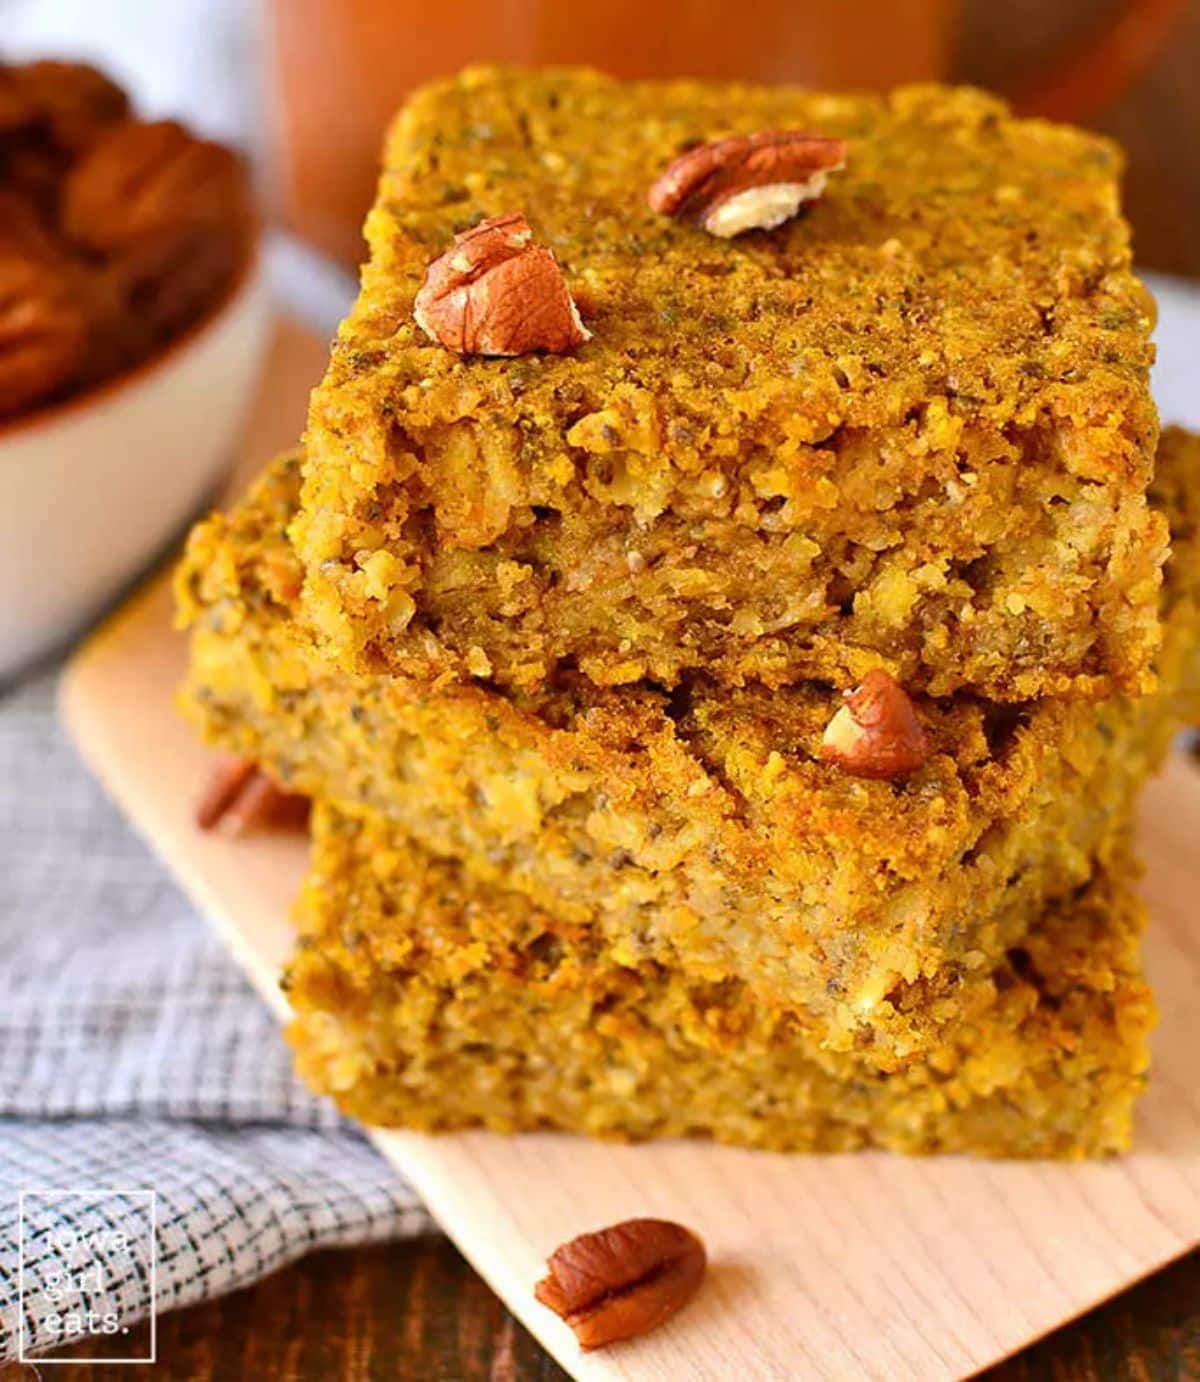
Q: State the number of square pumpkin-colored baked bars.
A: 3